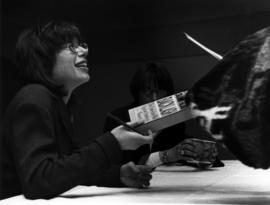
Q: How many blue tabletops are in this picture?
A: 0